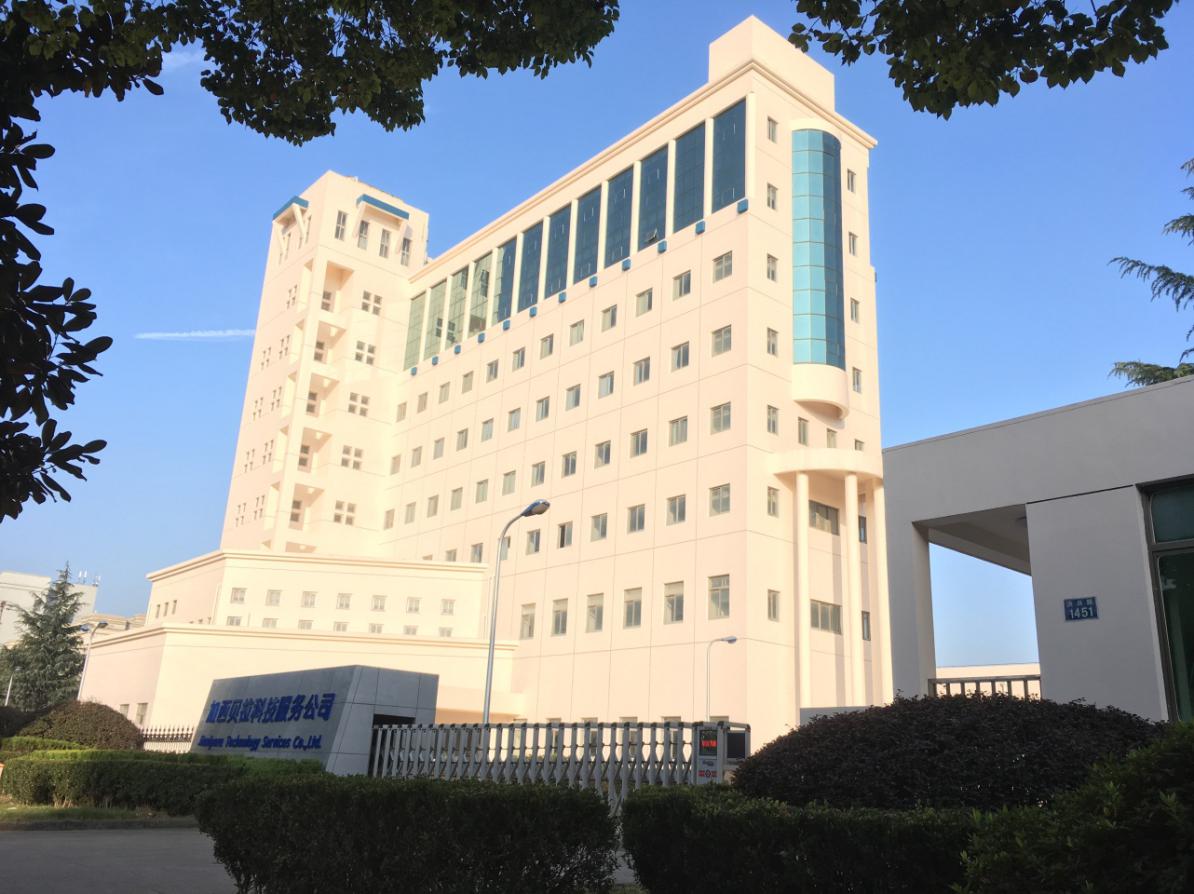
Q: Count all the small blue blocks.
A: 12